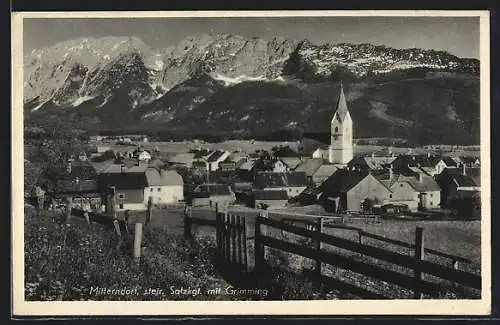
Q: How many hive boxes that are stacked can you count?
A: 0